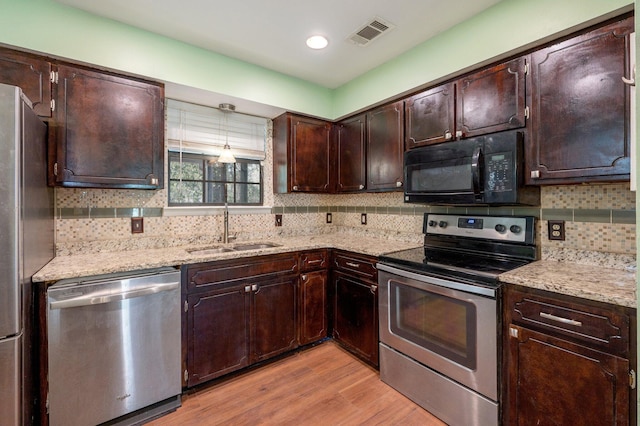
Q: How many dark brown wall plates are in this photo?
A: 5